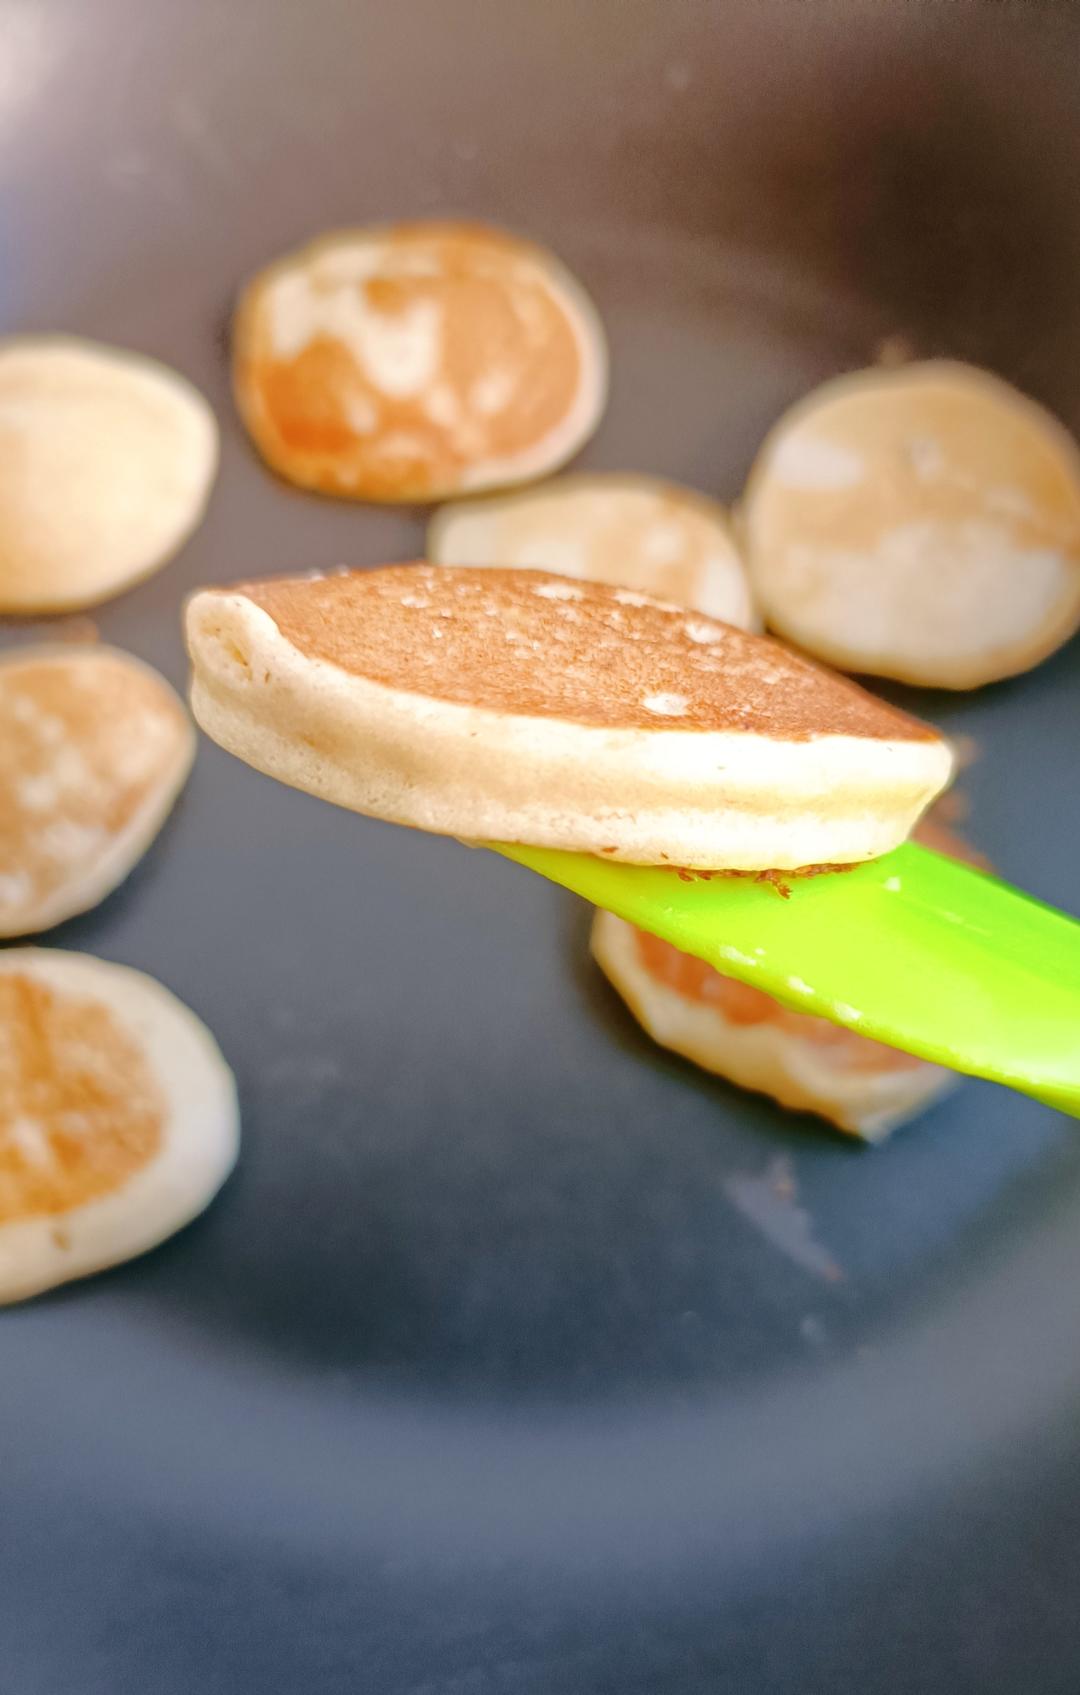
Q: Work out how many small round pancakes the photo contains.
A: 8